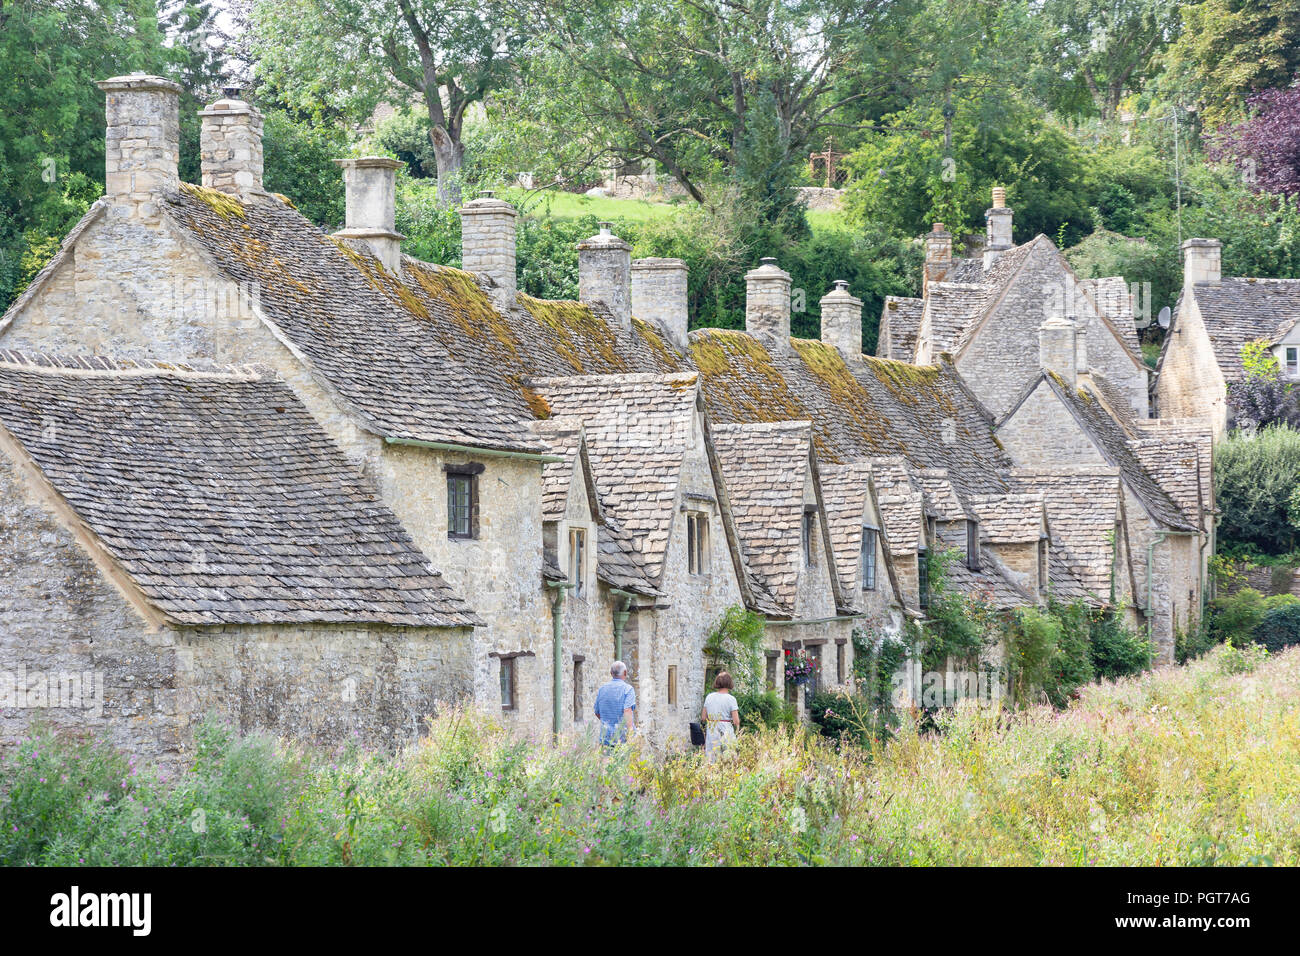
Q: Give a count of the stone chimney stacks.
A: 12